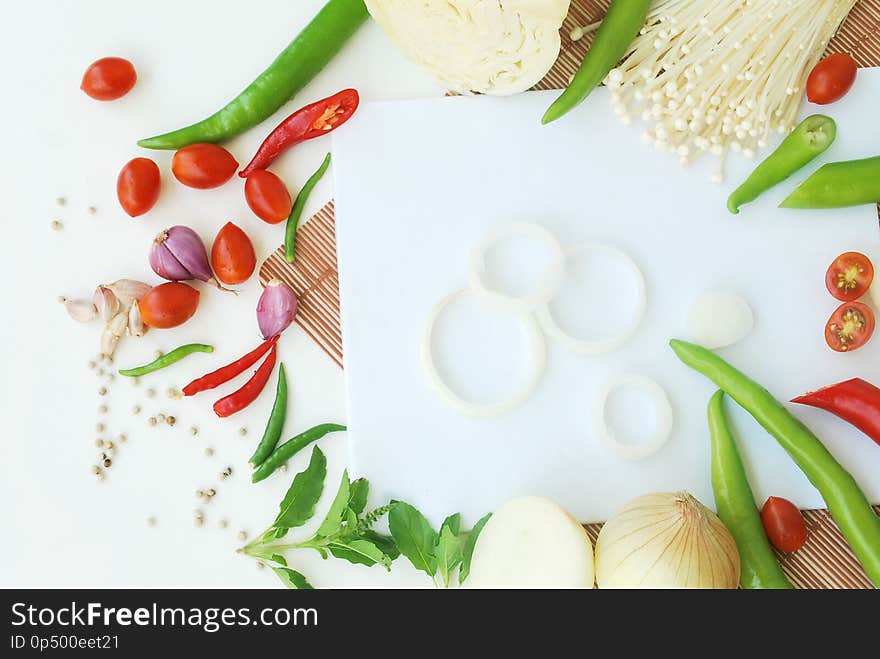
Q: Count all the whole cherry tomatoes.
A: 8